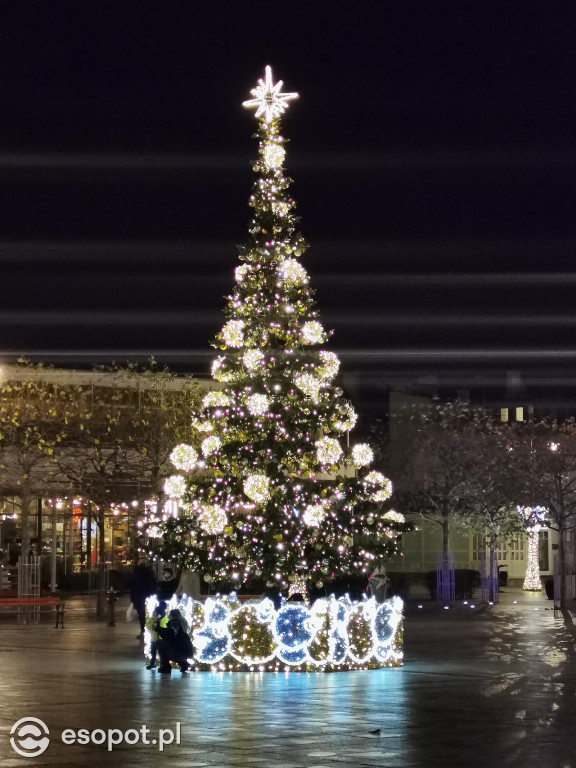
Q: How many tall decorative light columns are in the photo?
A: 1